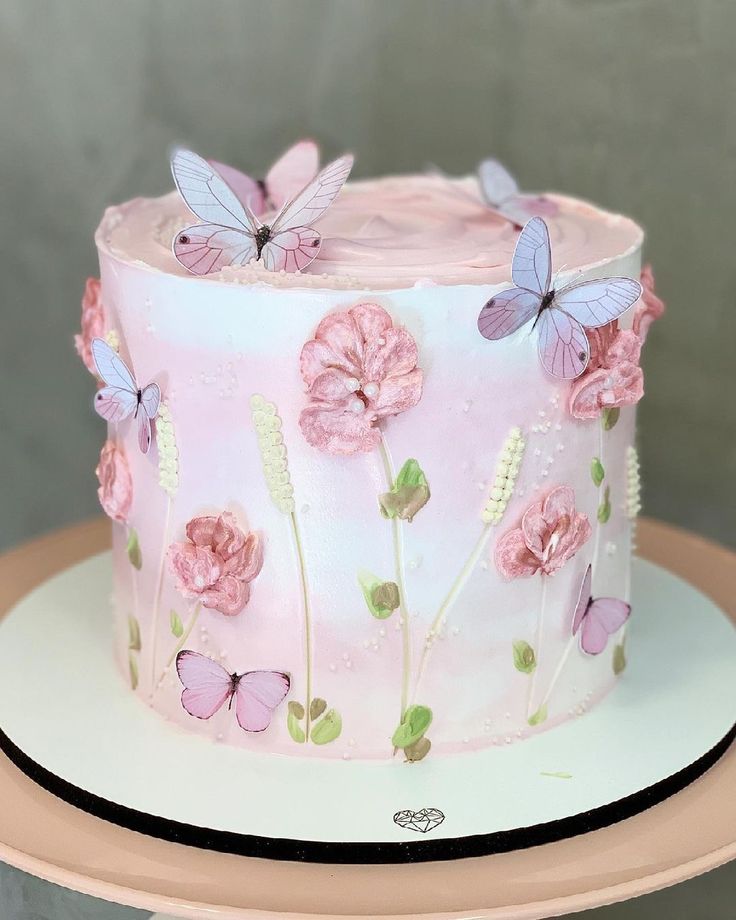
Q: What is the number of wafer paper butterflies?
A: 7